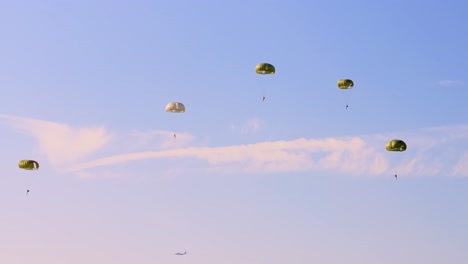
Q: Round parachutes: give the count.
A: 5